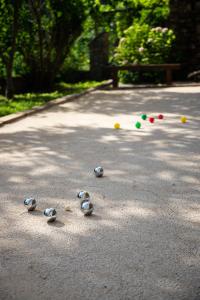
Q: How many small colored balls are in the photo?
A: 6